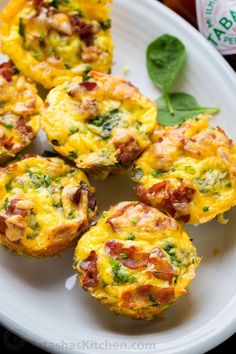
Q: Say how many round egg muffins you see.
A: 6